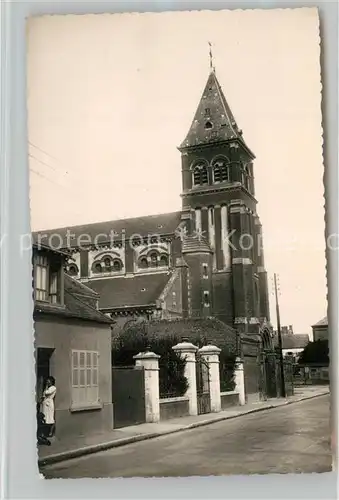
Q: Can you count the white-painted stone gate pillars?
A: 4